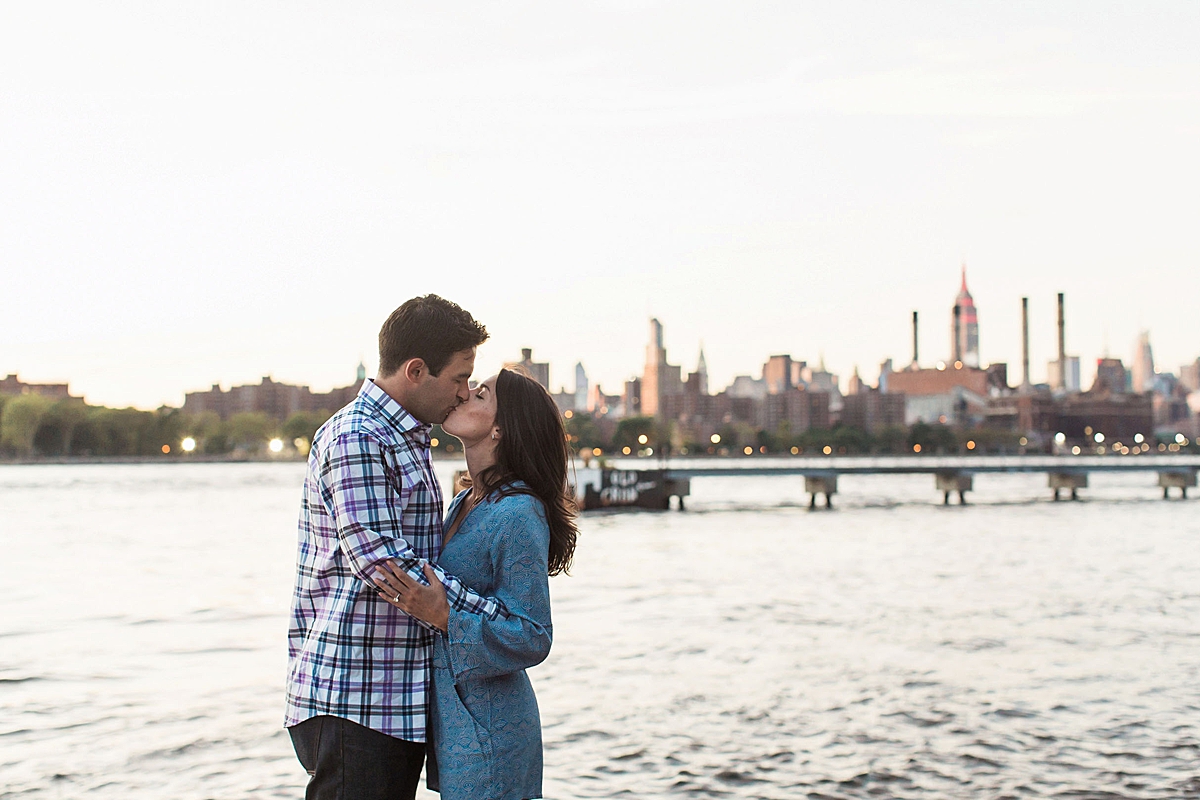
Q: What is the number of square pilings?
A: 5